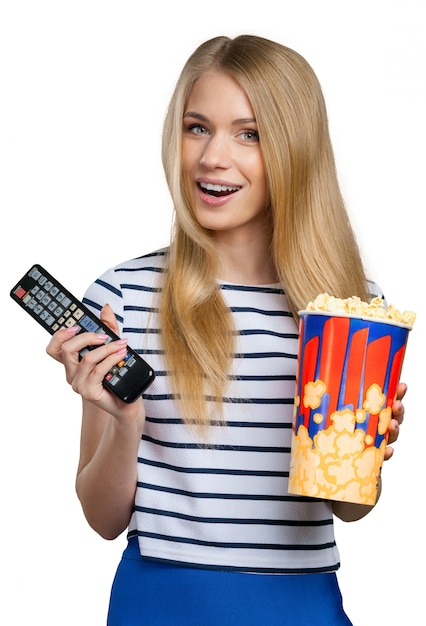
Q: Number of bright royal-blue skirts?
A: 1